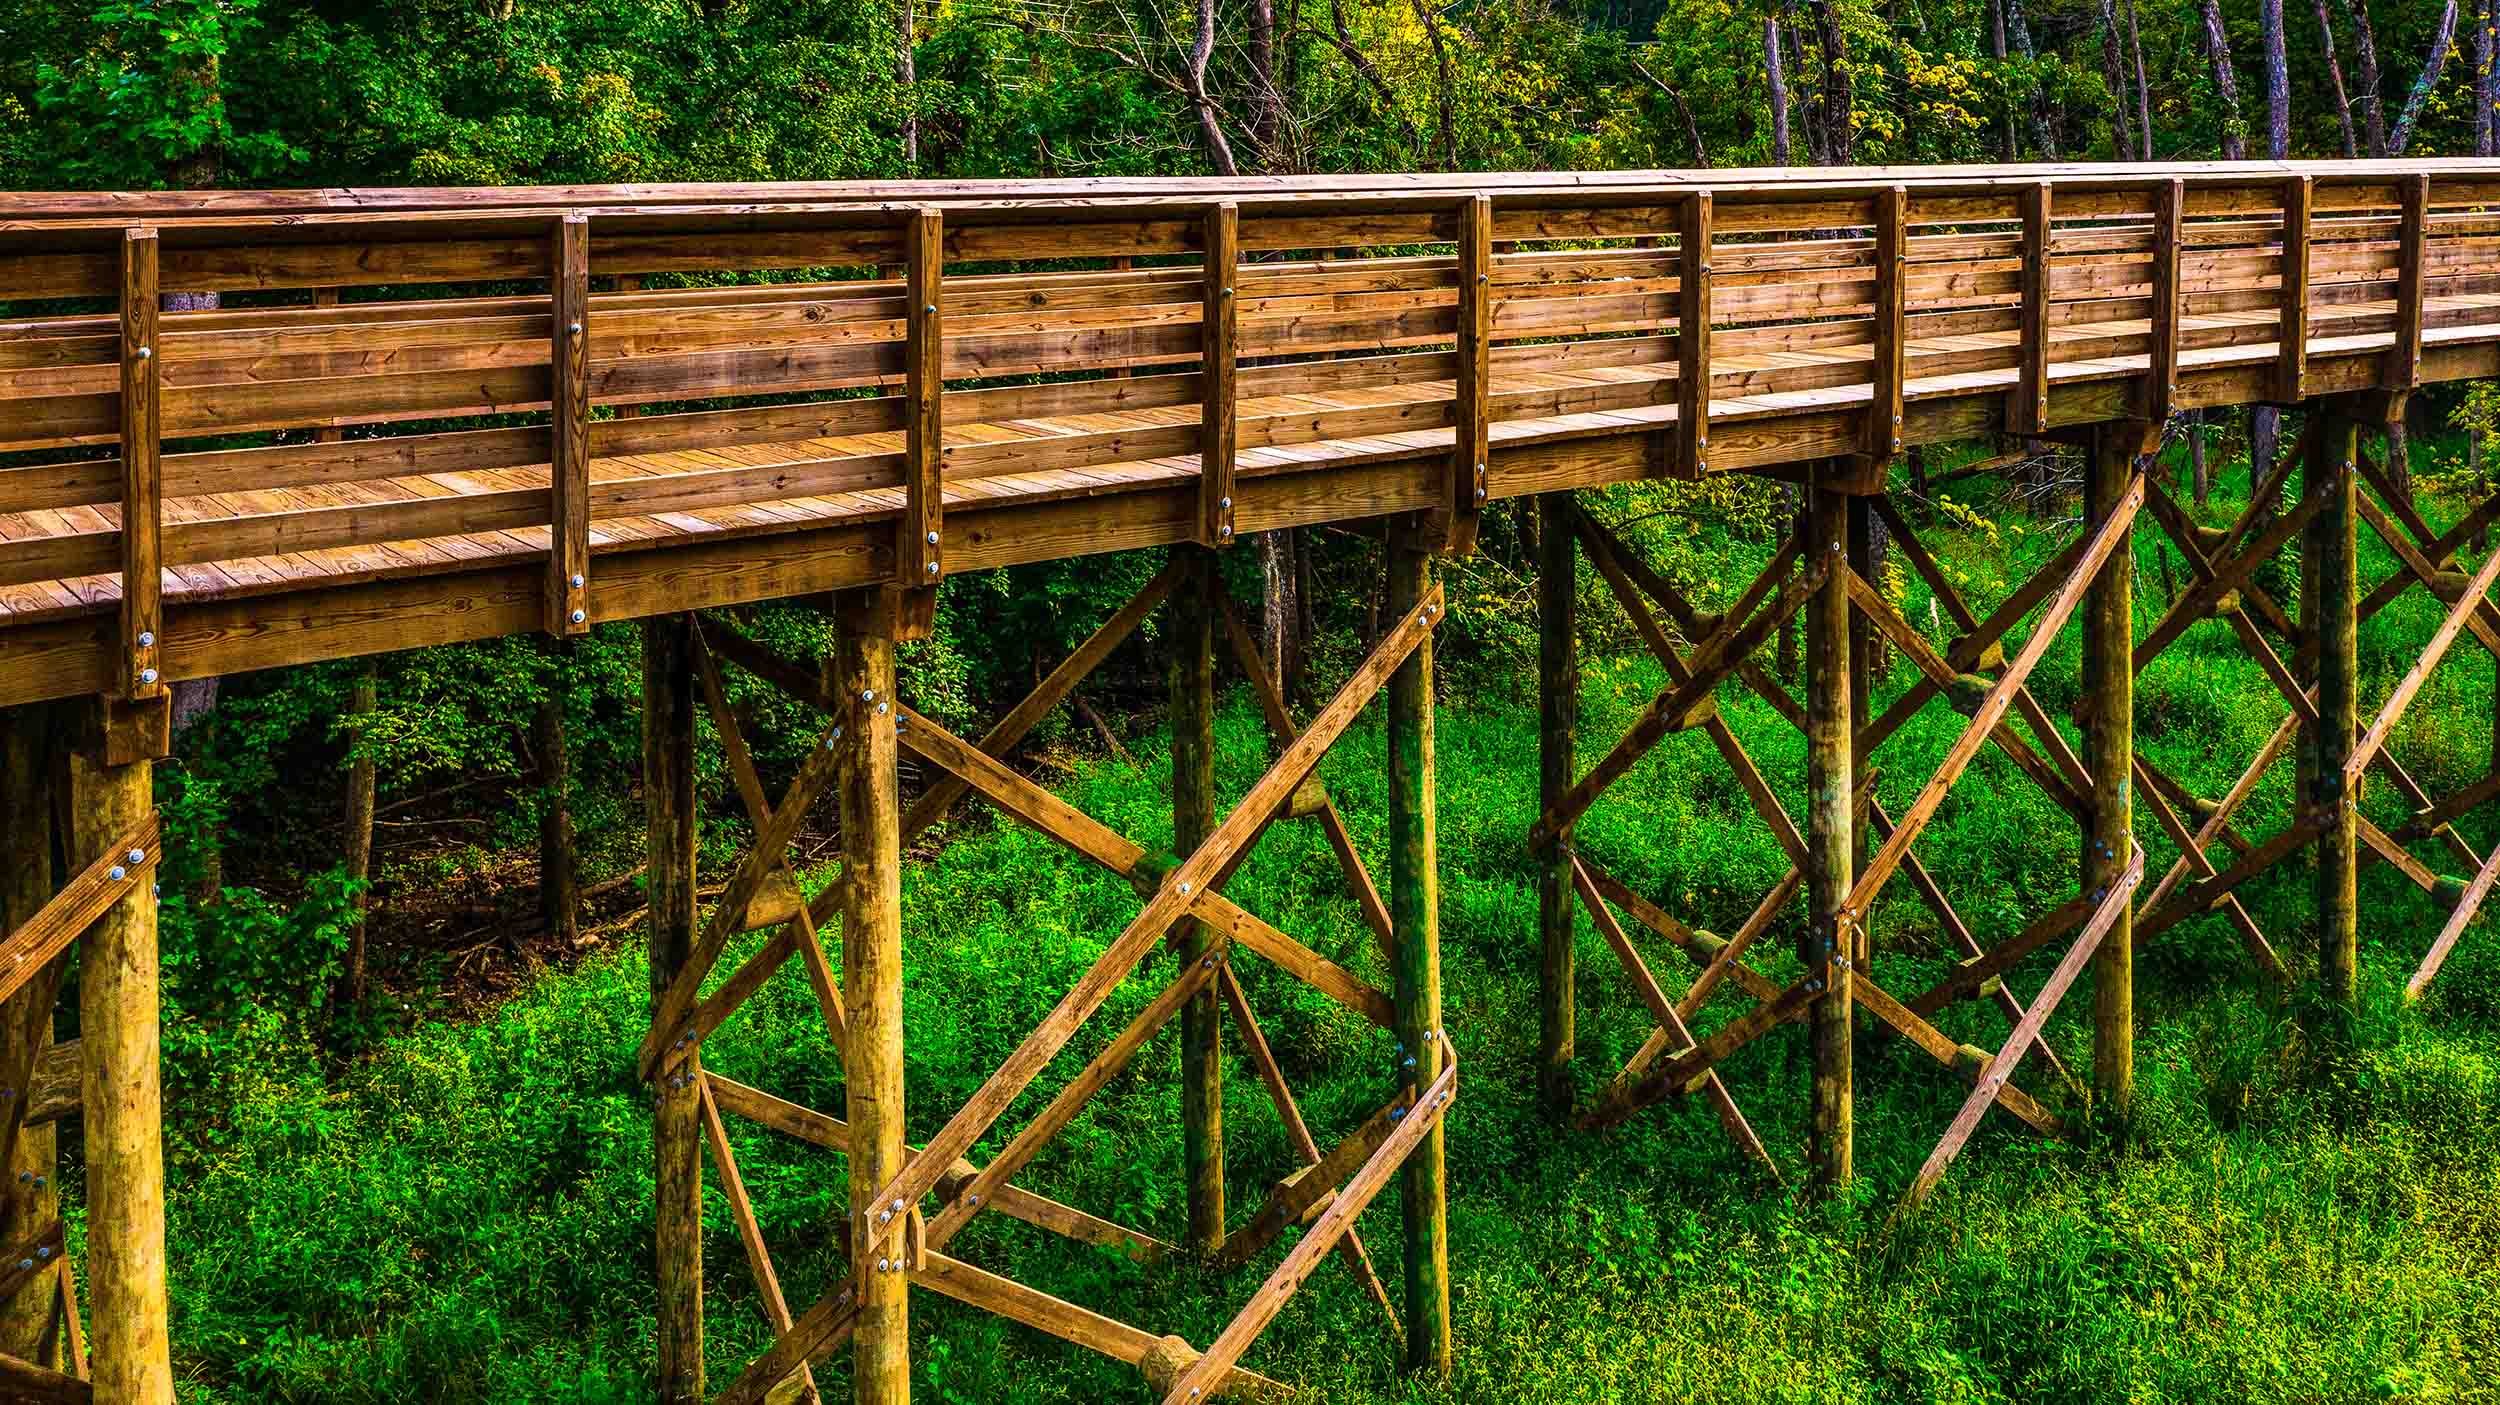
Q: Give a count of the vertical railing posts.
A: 11